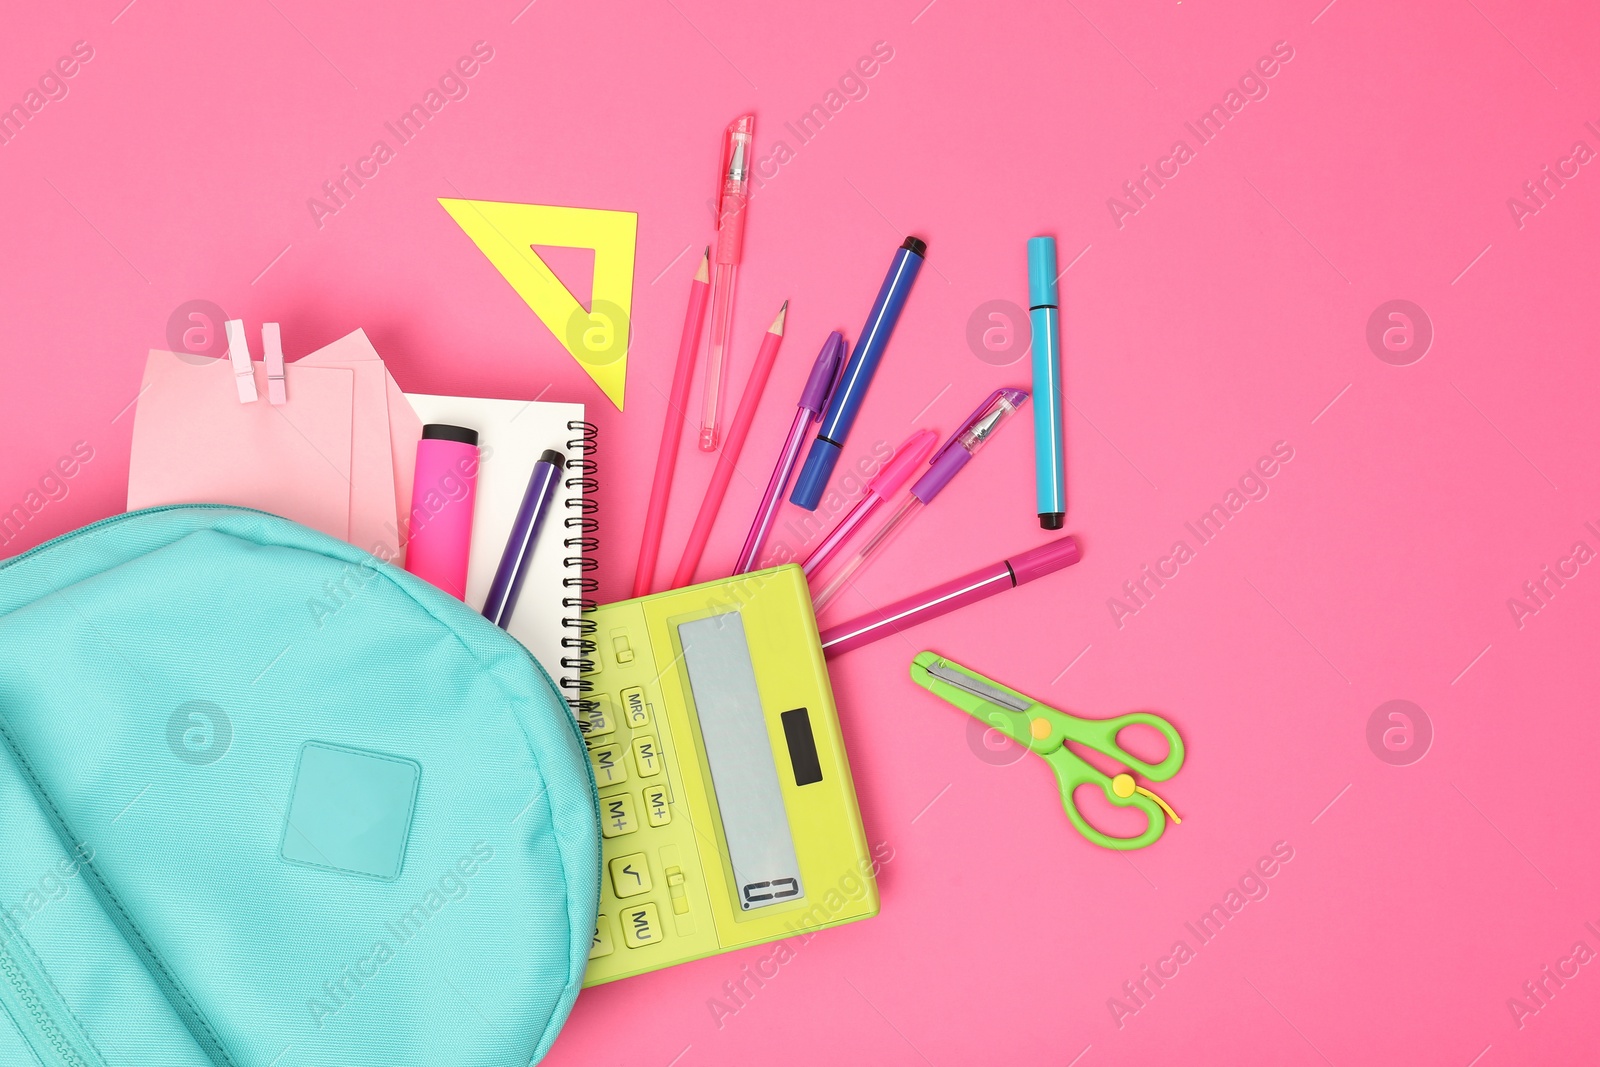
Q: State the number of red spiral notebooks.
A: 0